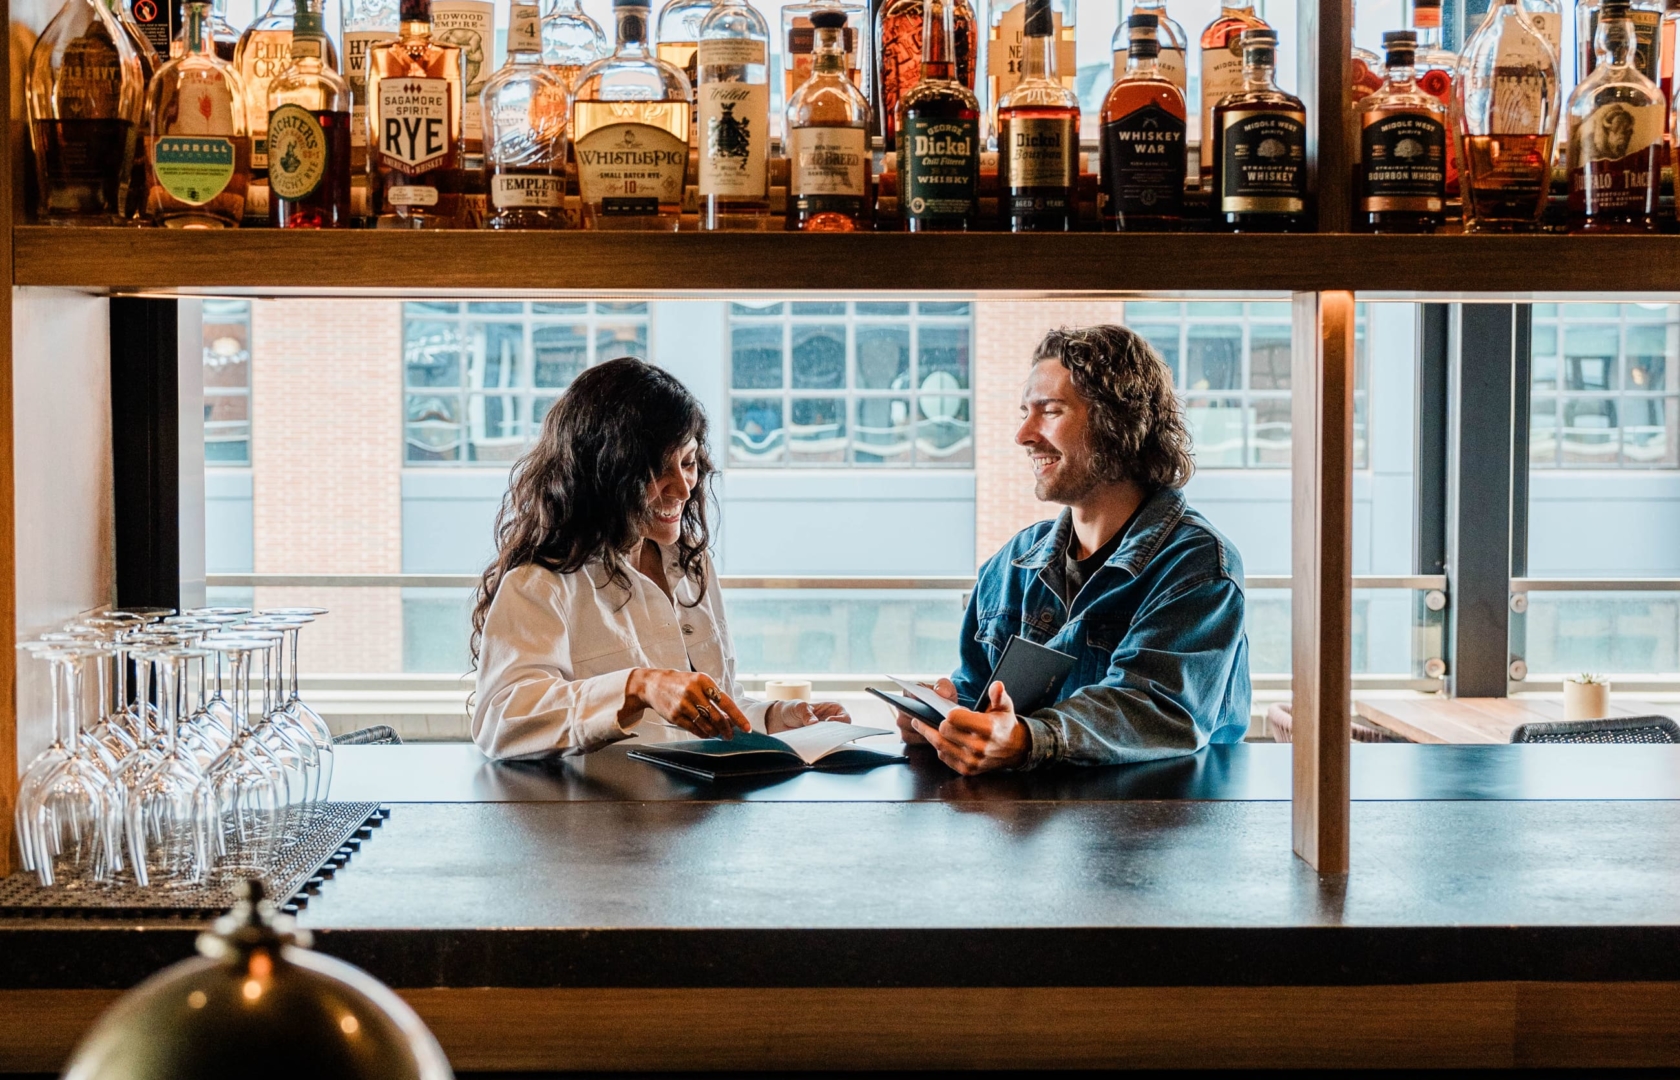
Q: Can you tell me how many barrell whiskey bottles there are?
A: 1